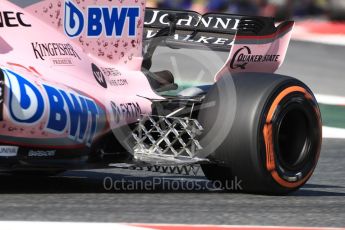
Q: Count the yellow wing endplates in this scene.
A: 0